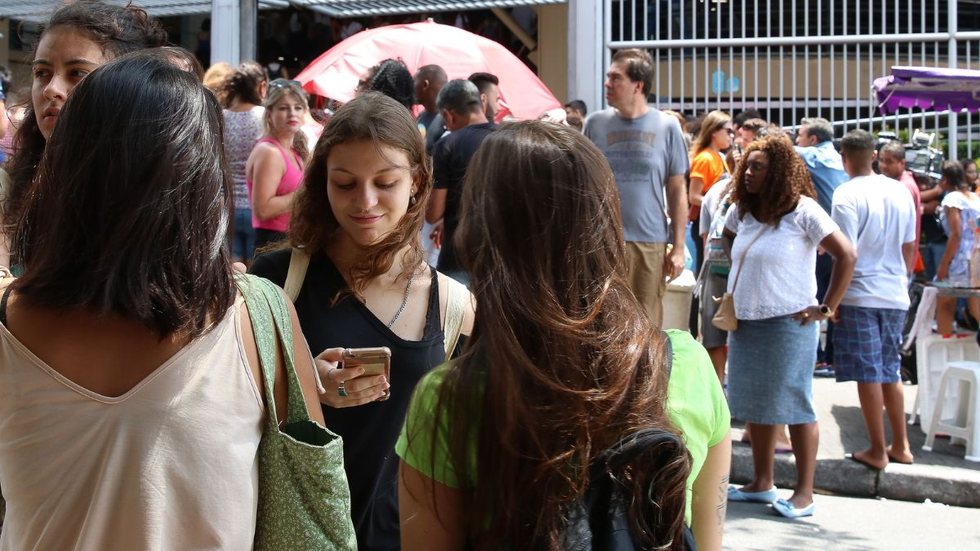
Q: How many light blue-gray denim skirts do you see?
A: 1